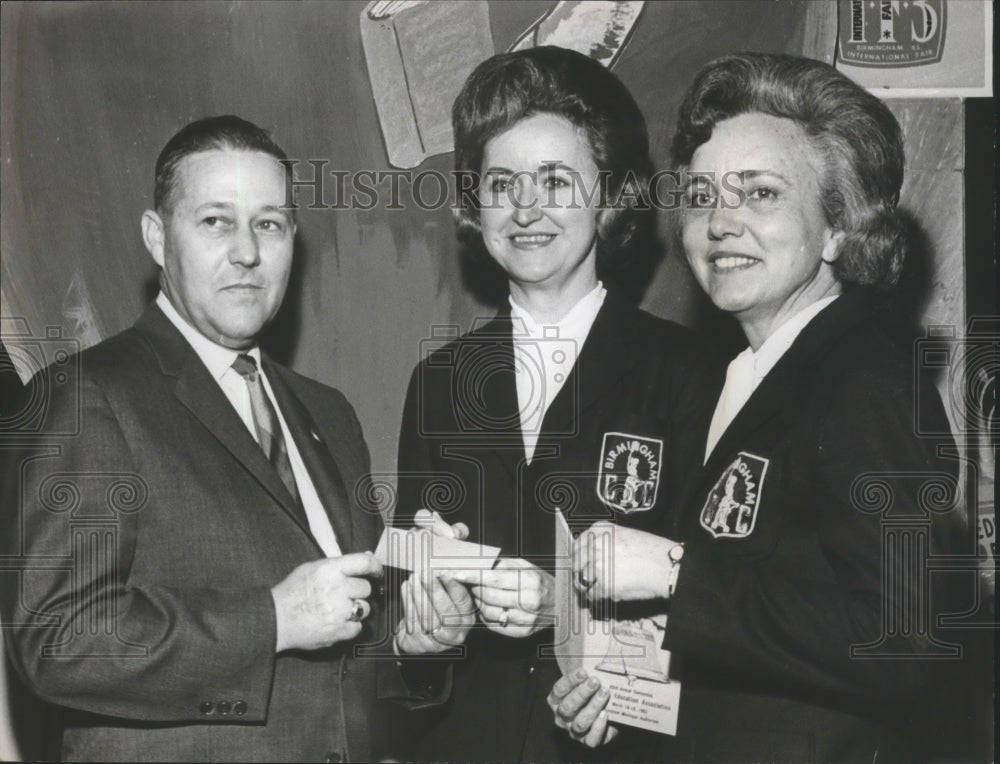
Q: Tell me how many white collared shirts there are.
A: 3